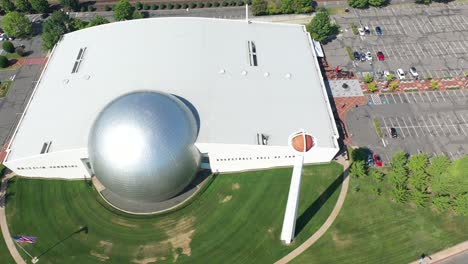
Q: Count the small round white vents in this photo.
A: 6